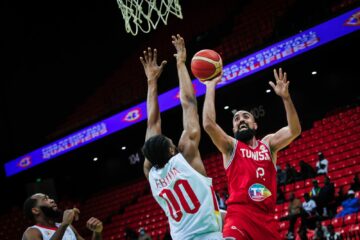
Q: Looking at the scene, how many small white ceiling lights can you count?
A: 5